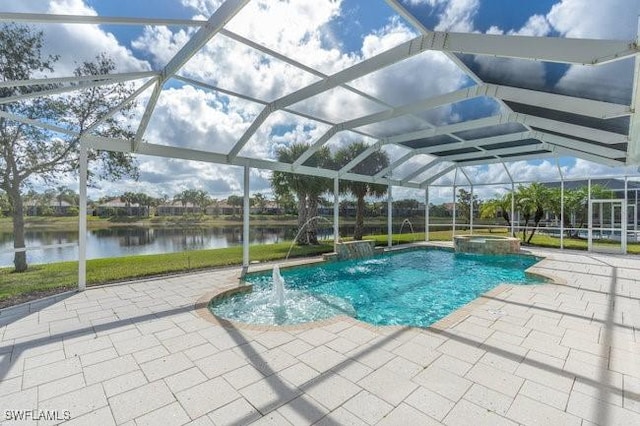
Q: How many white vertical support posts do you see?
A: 11